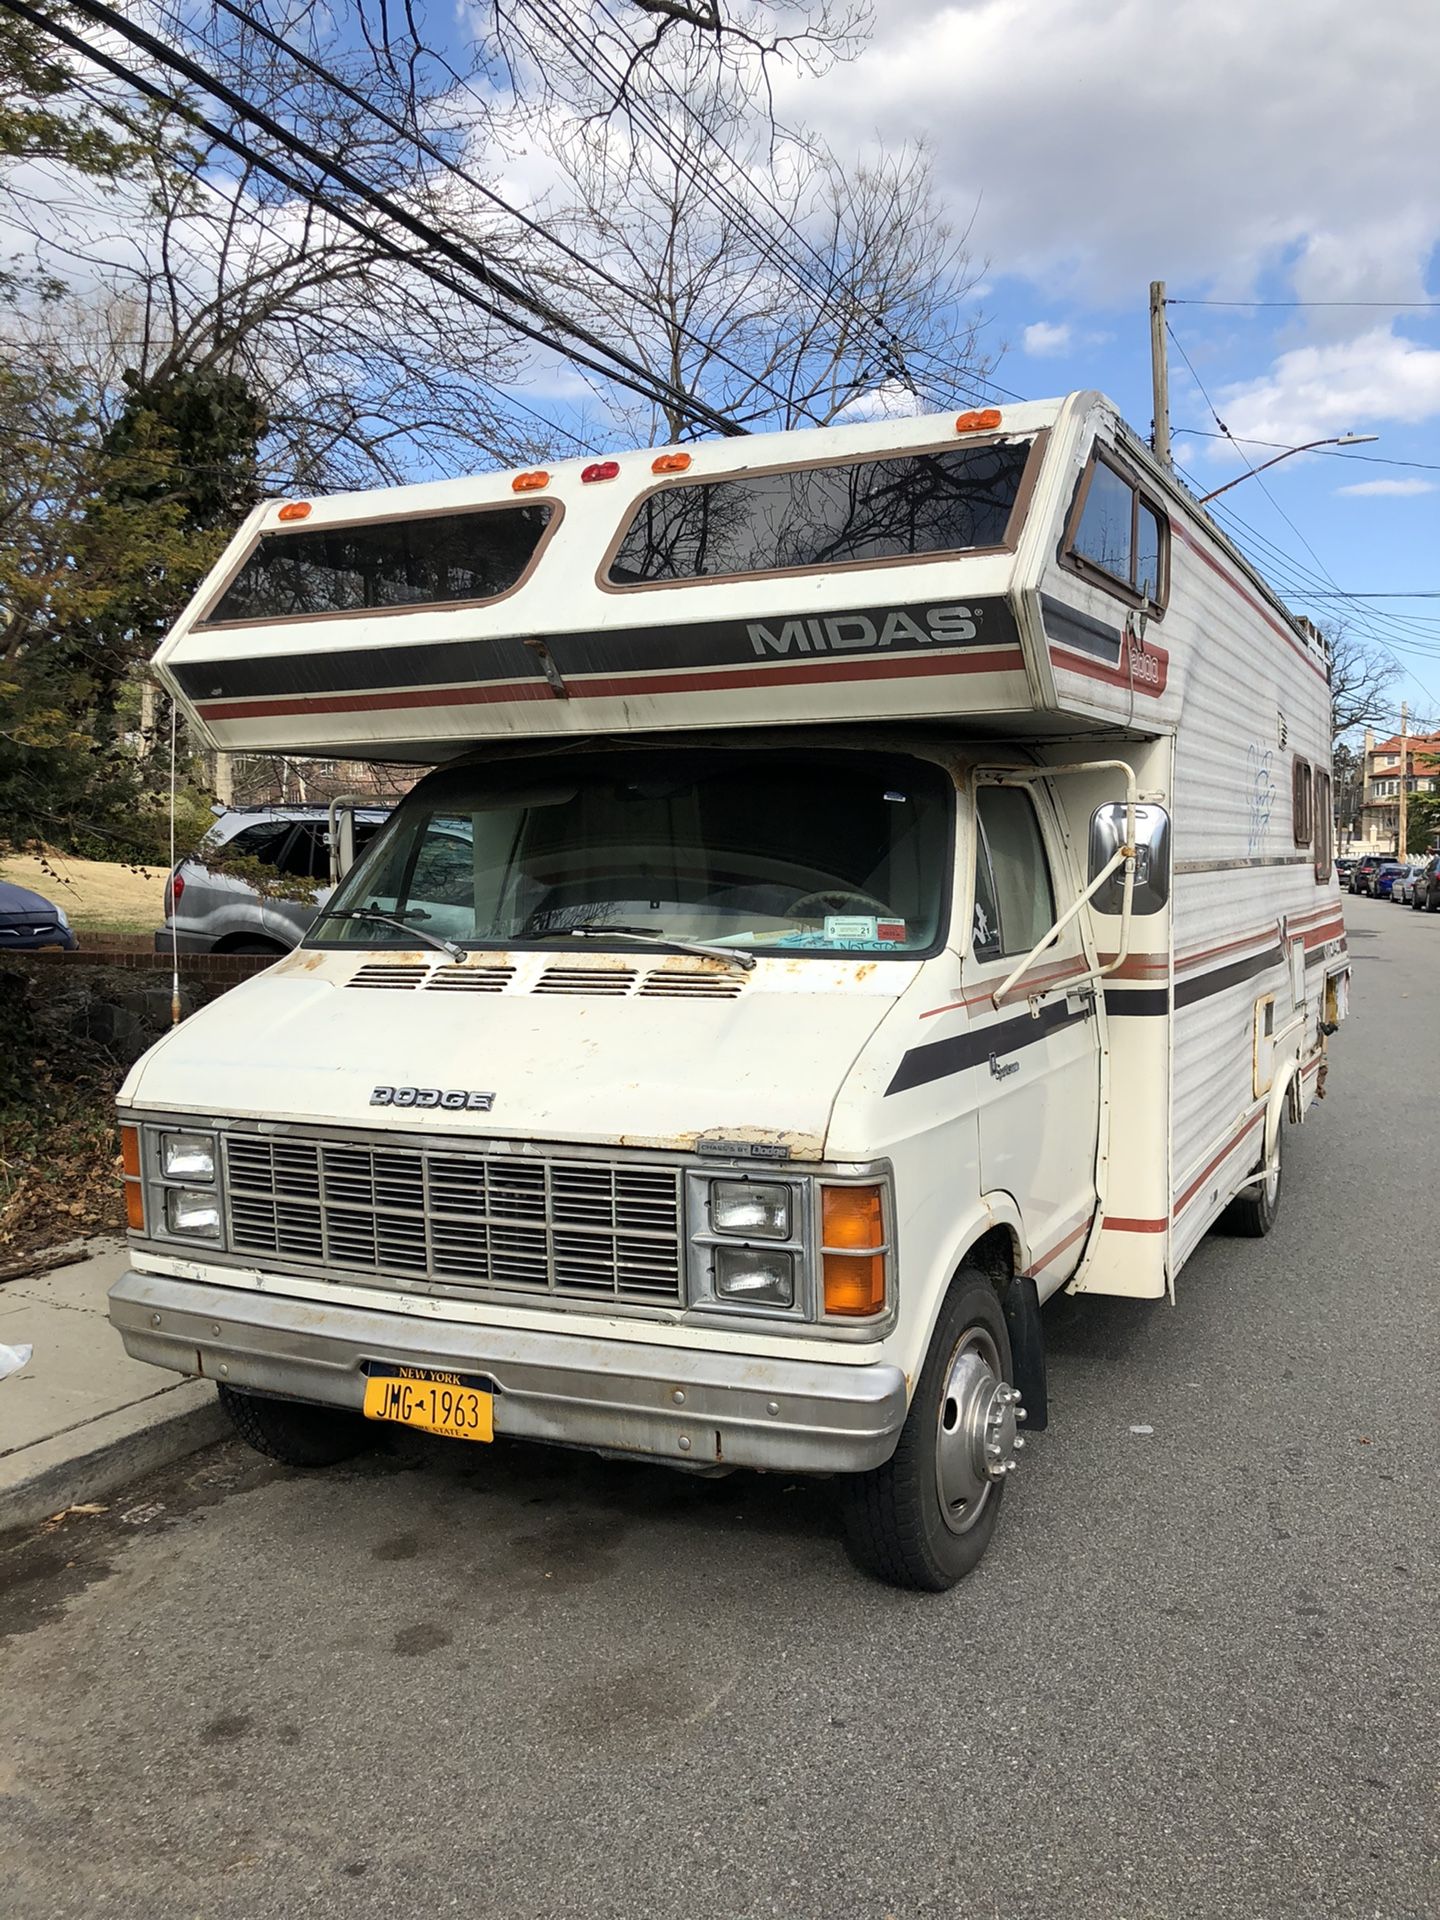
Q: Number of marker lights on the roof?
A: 5